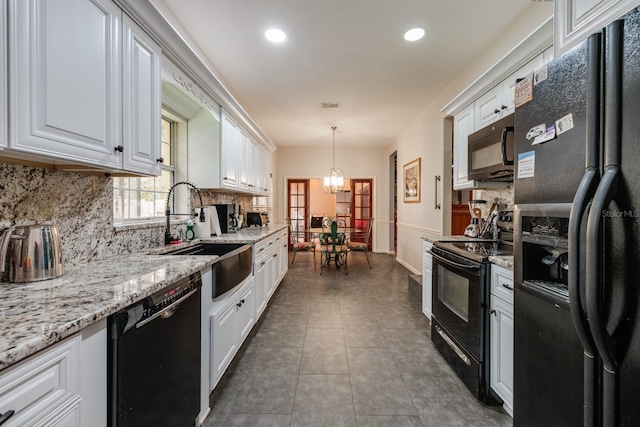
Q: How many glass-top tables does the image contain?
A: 1